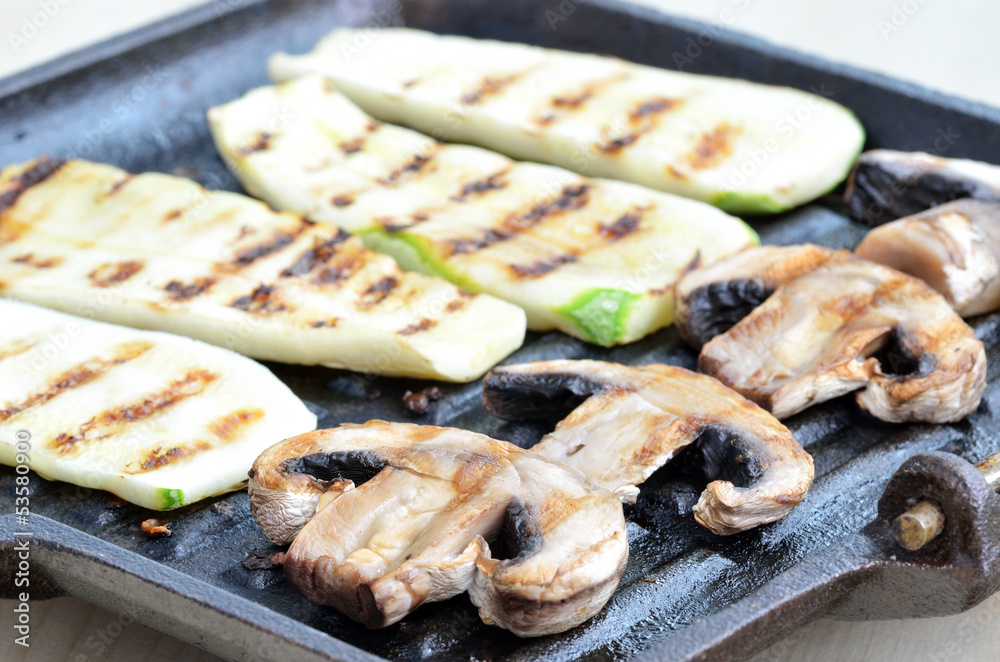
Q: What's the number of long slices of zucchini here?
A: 4